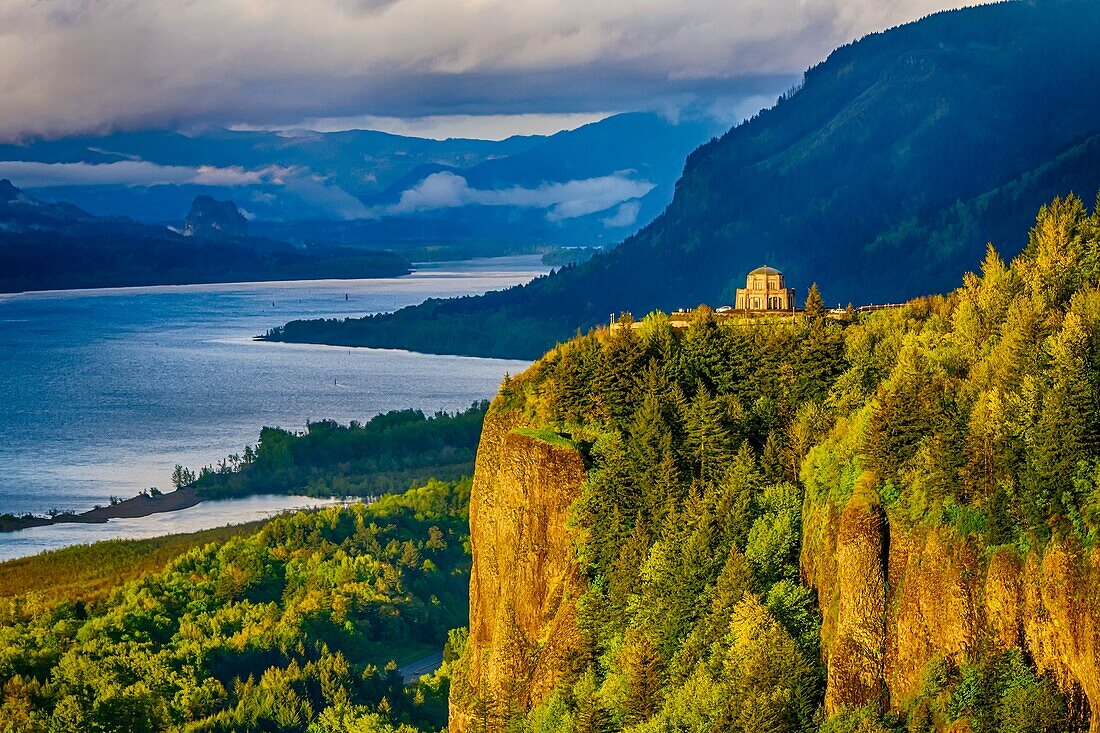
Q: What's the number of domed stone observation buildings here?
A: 1